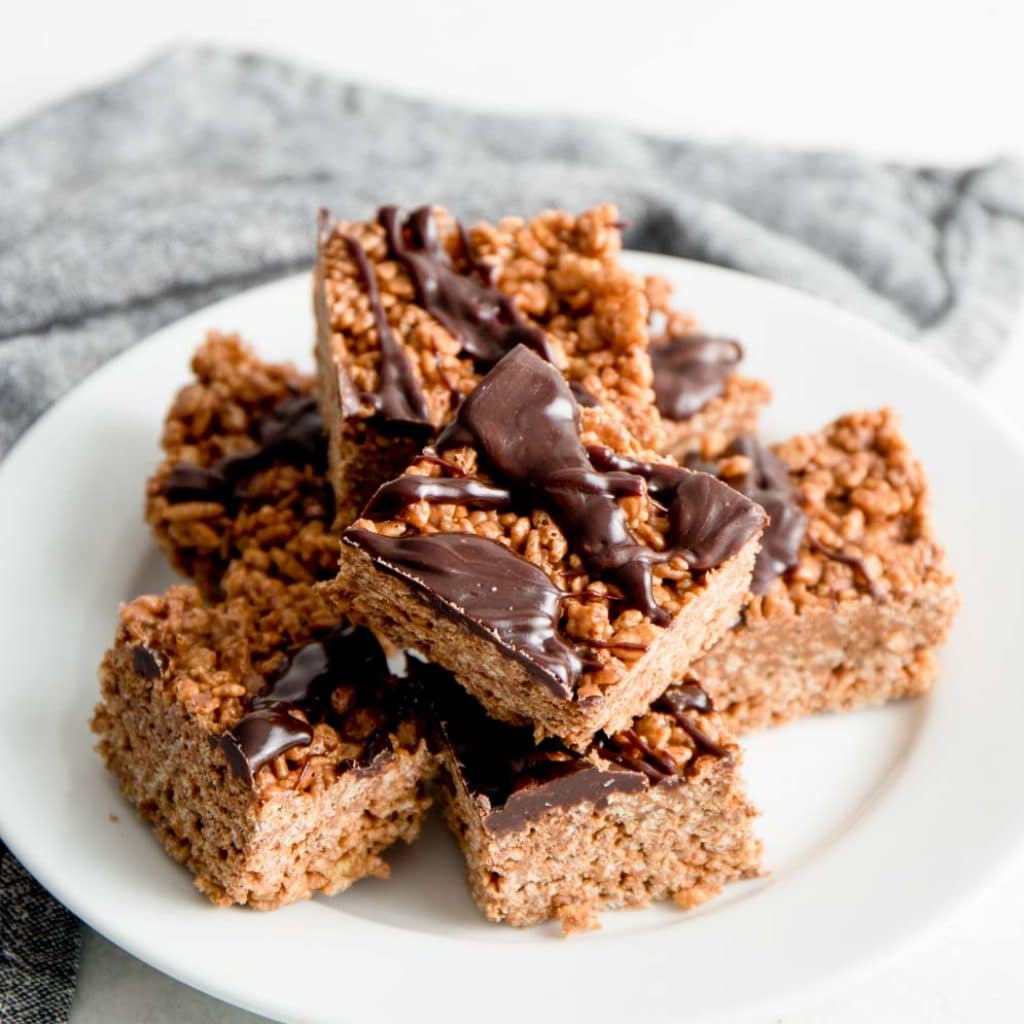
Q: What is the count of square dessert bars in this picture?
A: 7